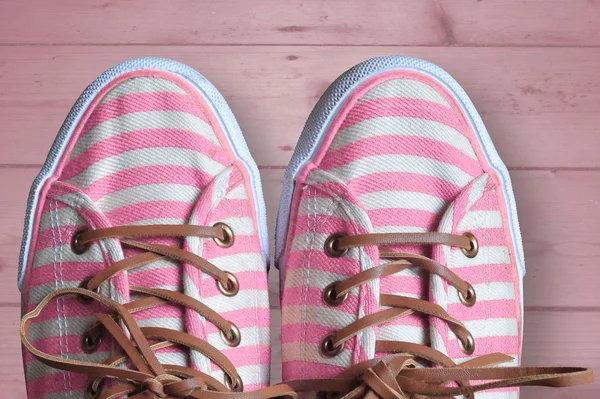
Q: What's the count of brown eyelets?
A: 14